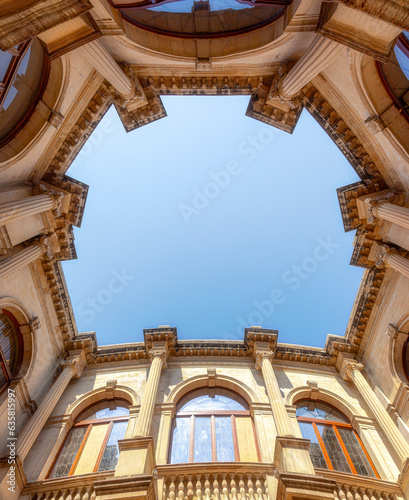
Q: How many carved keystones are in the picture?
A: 8